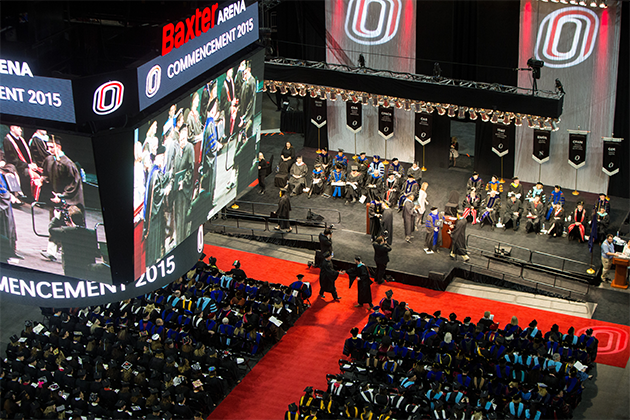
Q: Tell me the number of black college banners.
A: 8